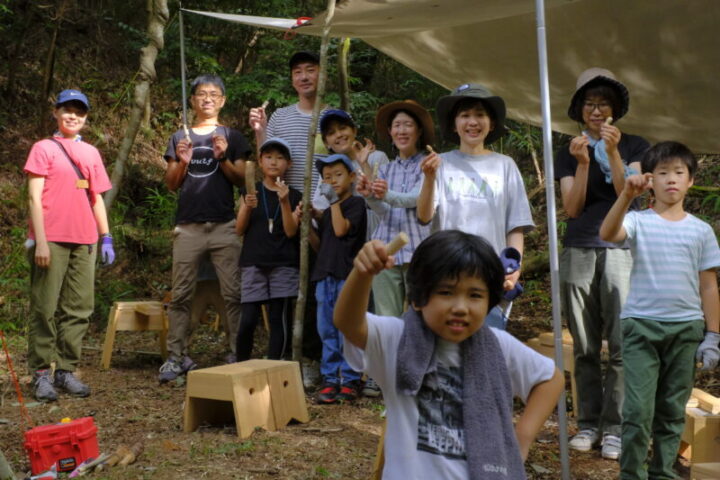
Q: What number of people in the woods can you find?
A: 11